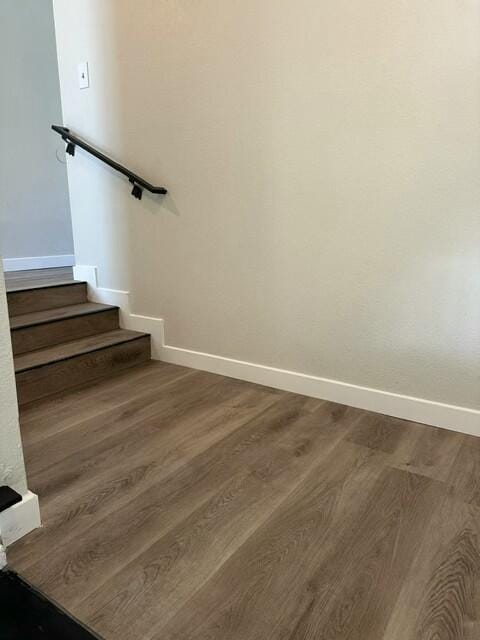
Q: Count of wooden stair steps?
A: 3